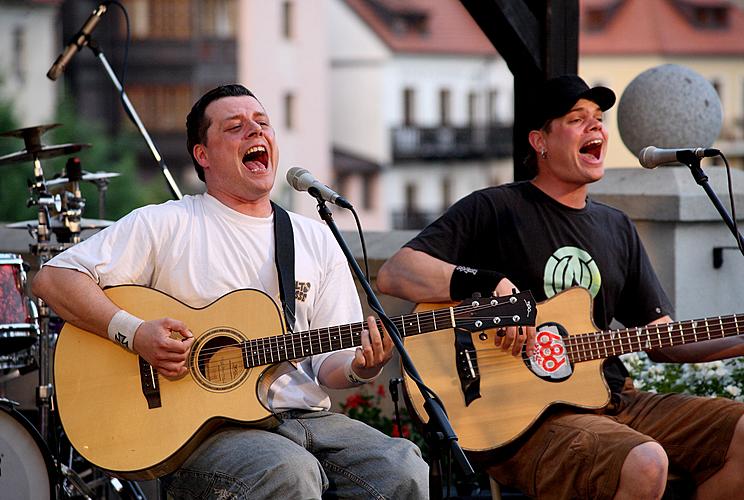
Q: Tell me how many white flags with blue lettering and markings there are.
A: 0